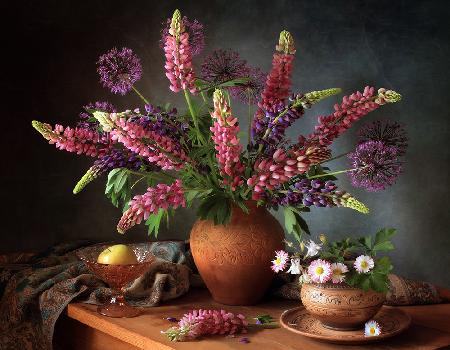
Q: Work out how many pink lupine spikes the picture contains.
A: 9